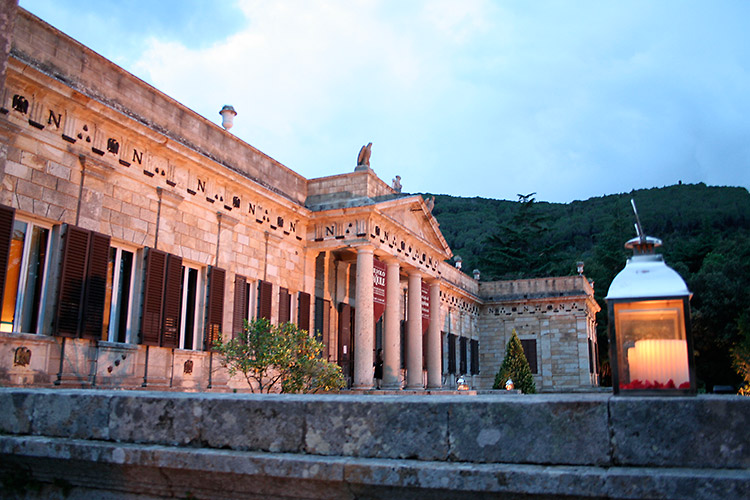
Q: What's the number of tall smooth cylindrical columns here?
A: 4